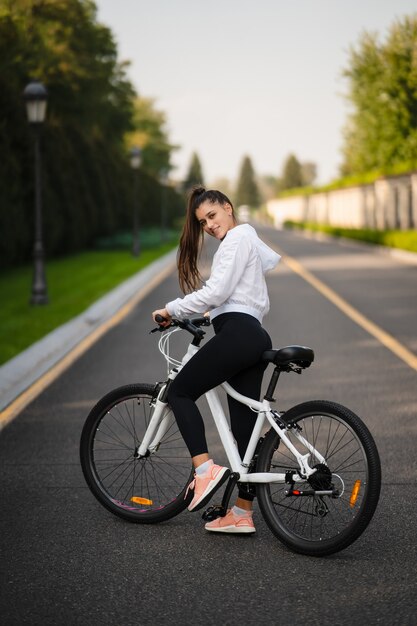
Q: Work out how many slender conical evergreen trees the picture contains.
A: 3